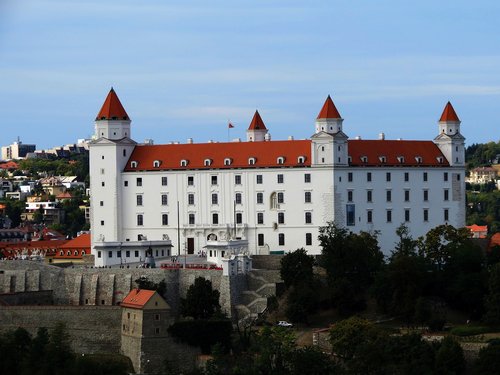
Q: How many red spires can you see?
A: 4